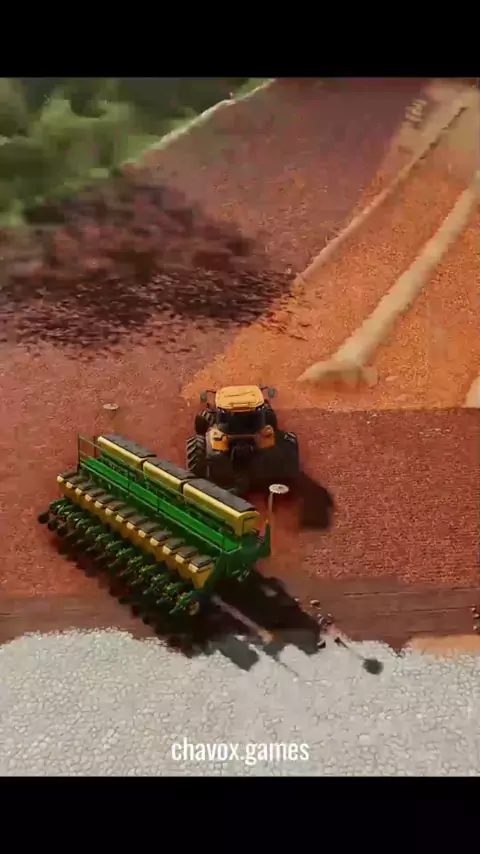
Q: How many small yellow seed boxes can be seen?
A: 13